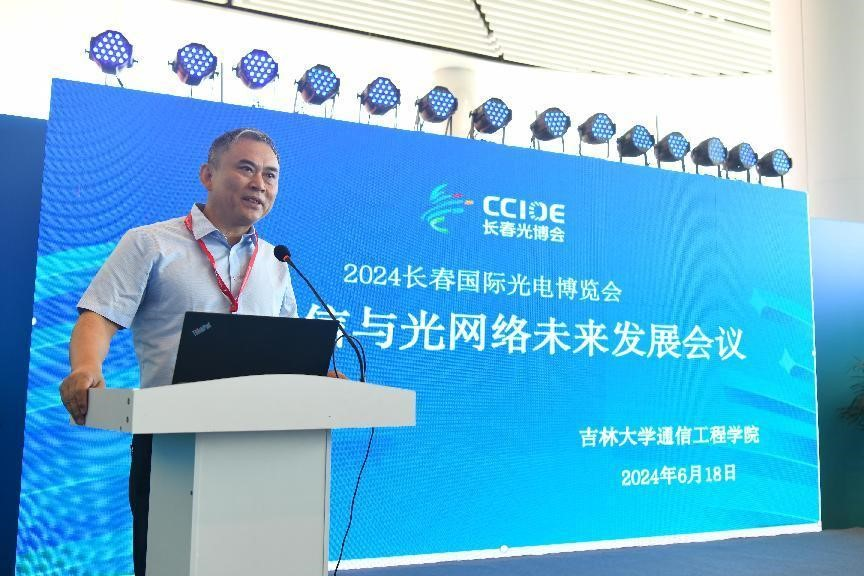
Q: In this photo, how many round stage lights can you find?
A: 14